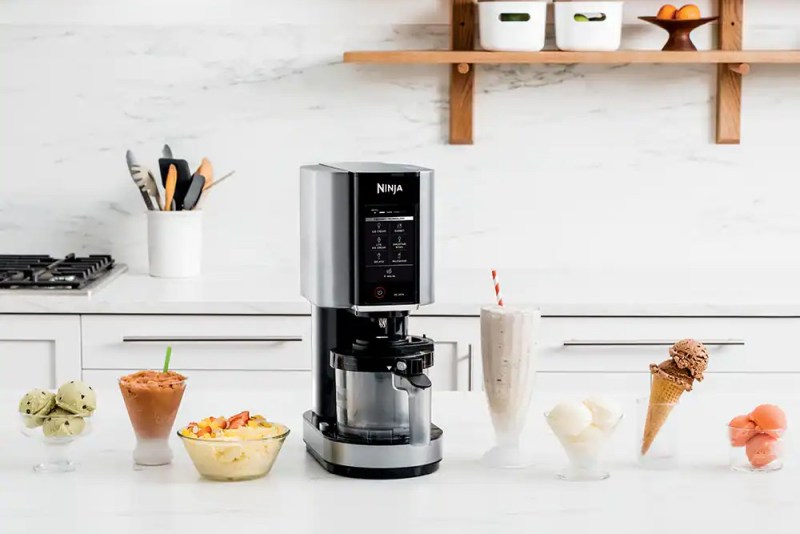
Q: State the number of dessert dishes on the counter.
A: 7